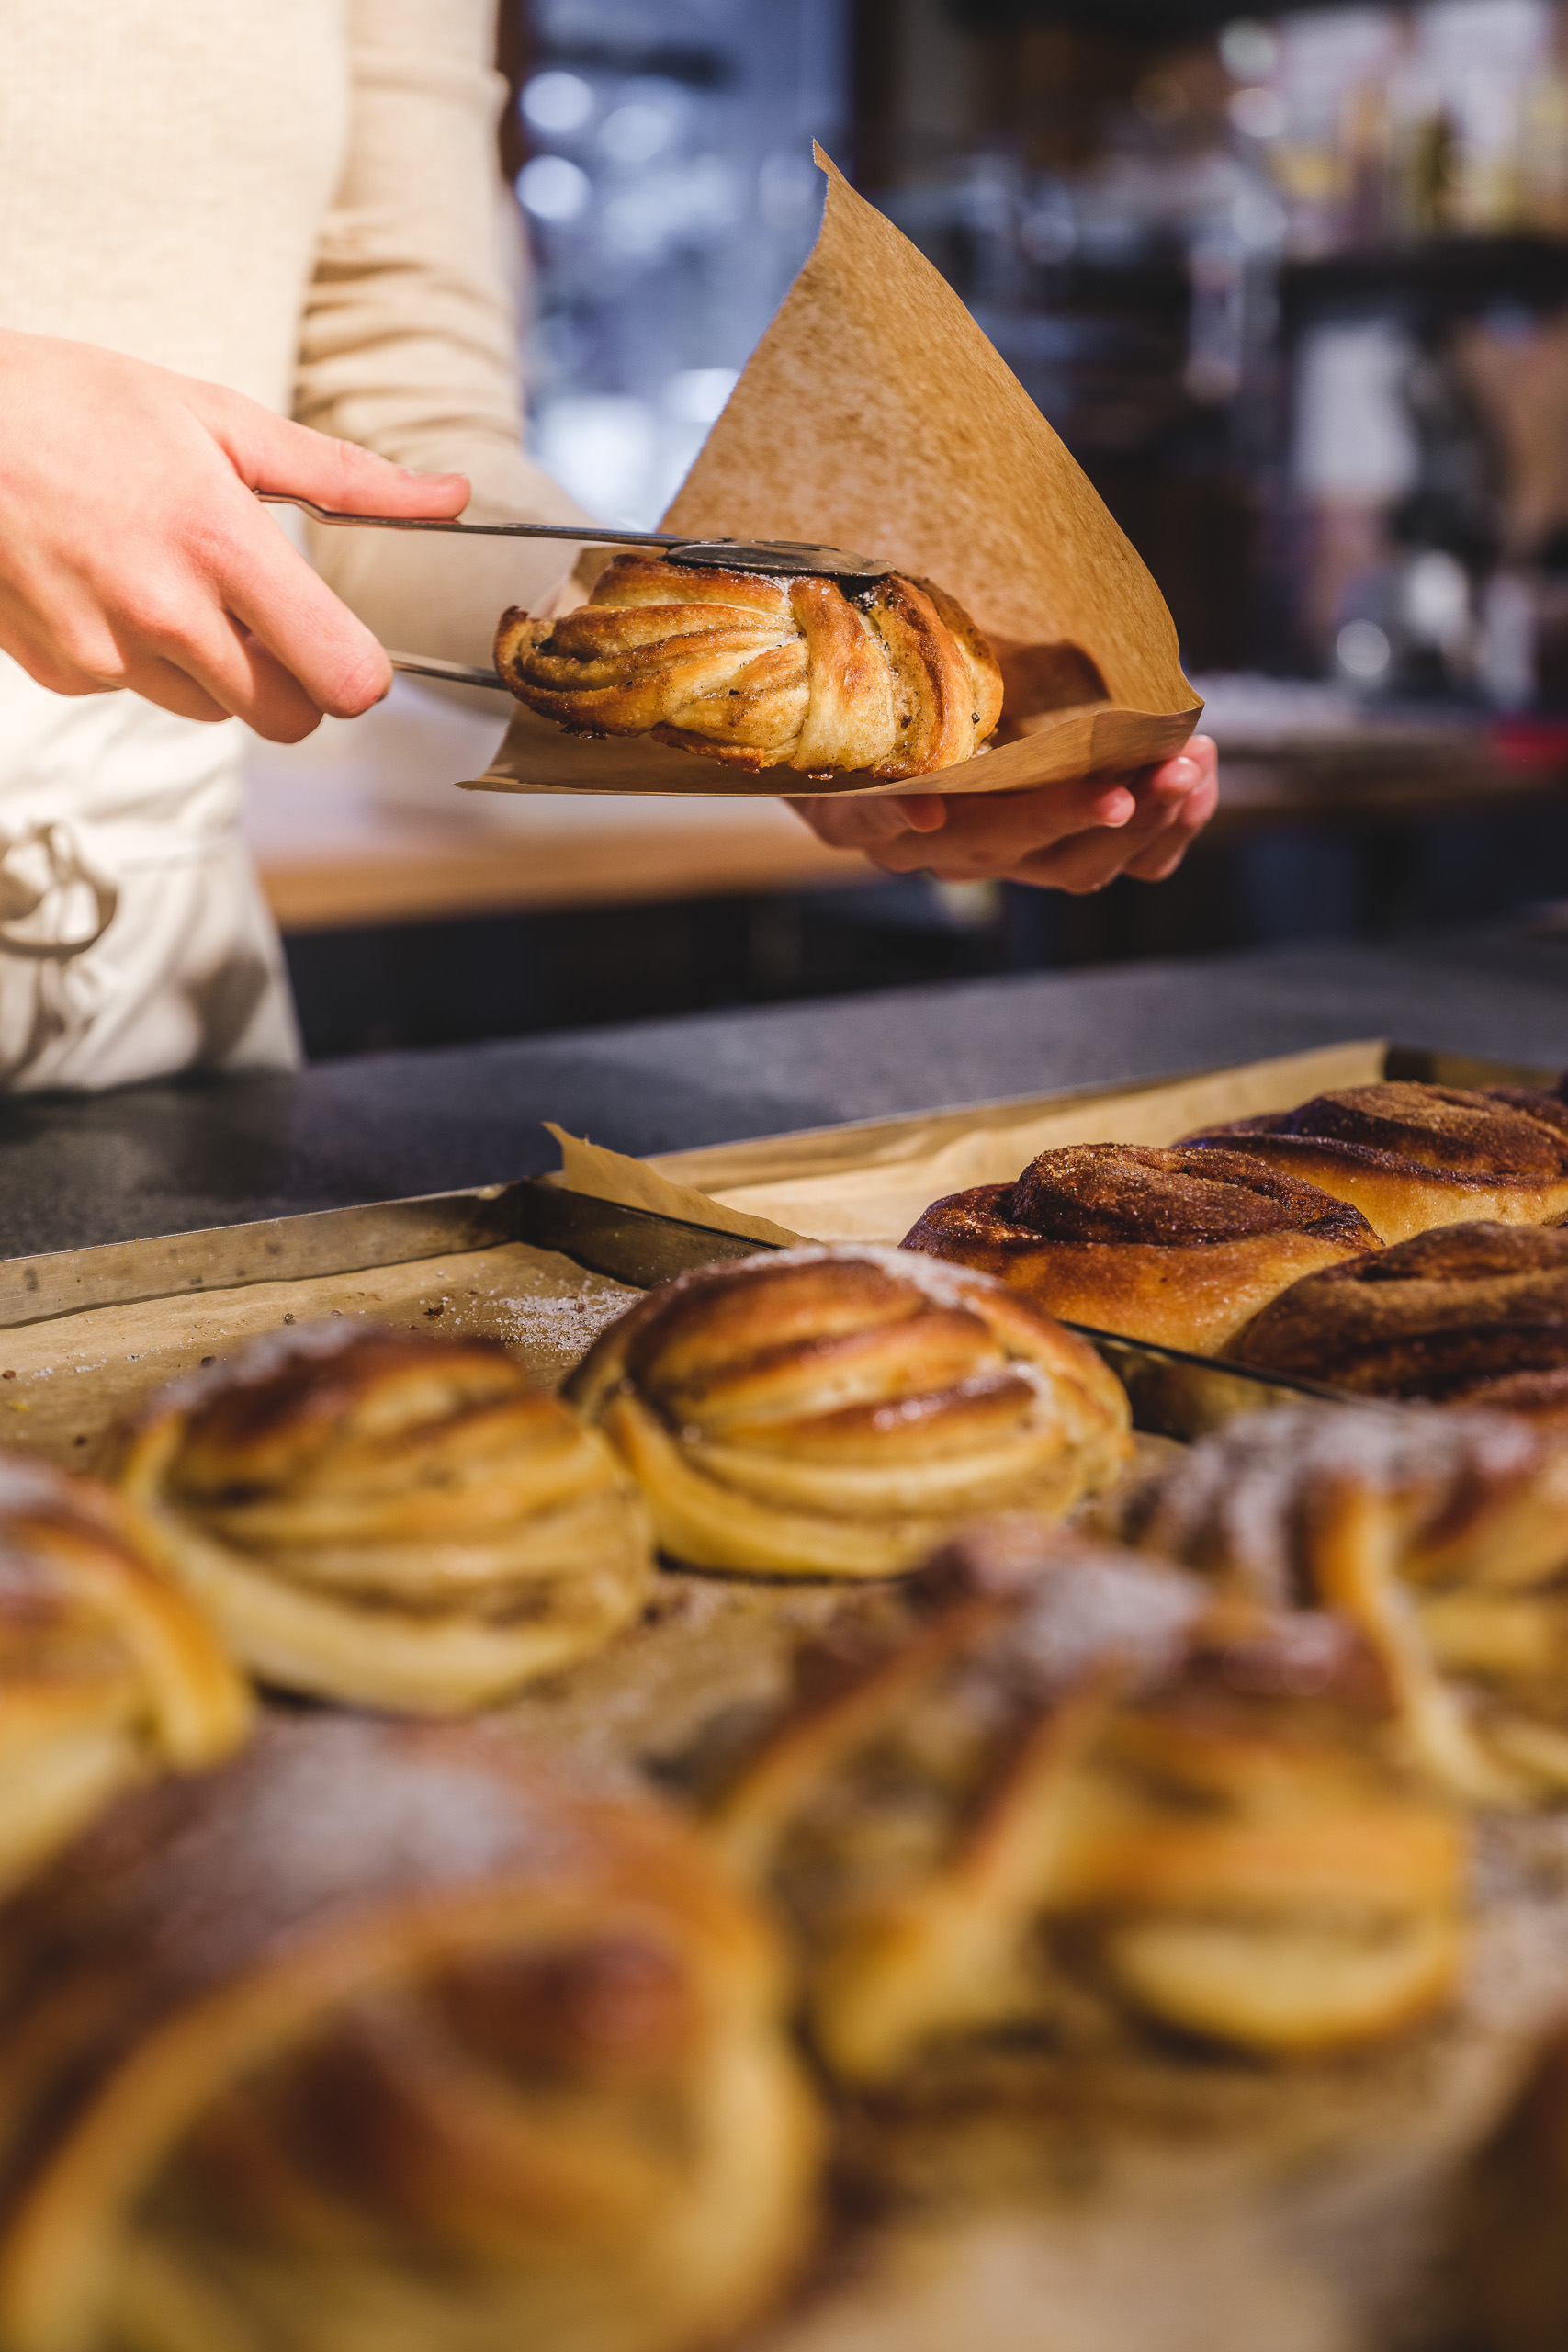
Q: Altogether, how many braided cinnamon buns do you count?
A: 7